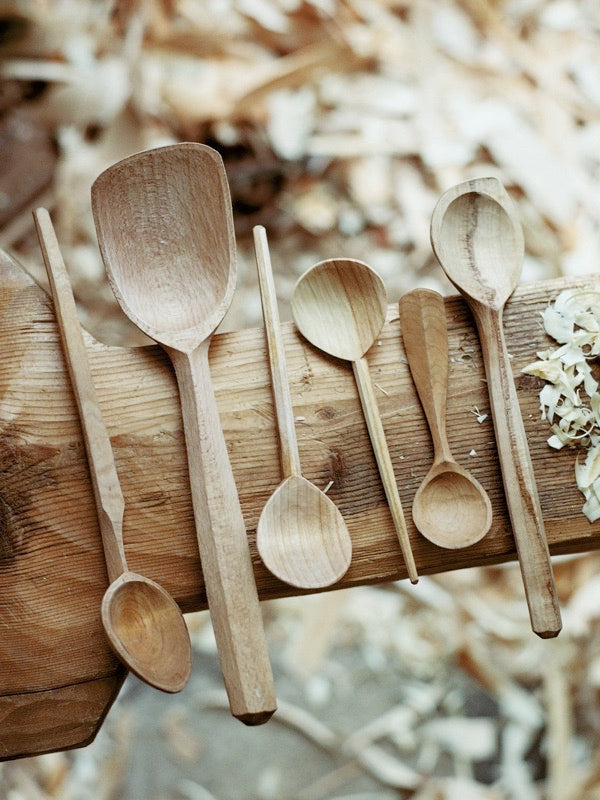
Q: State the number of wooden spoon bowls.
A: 6